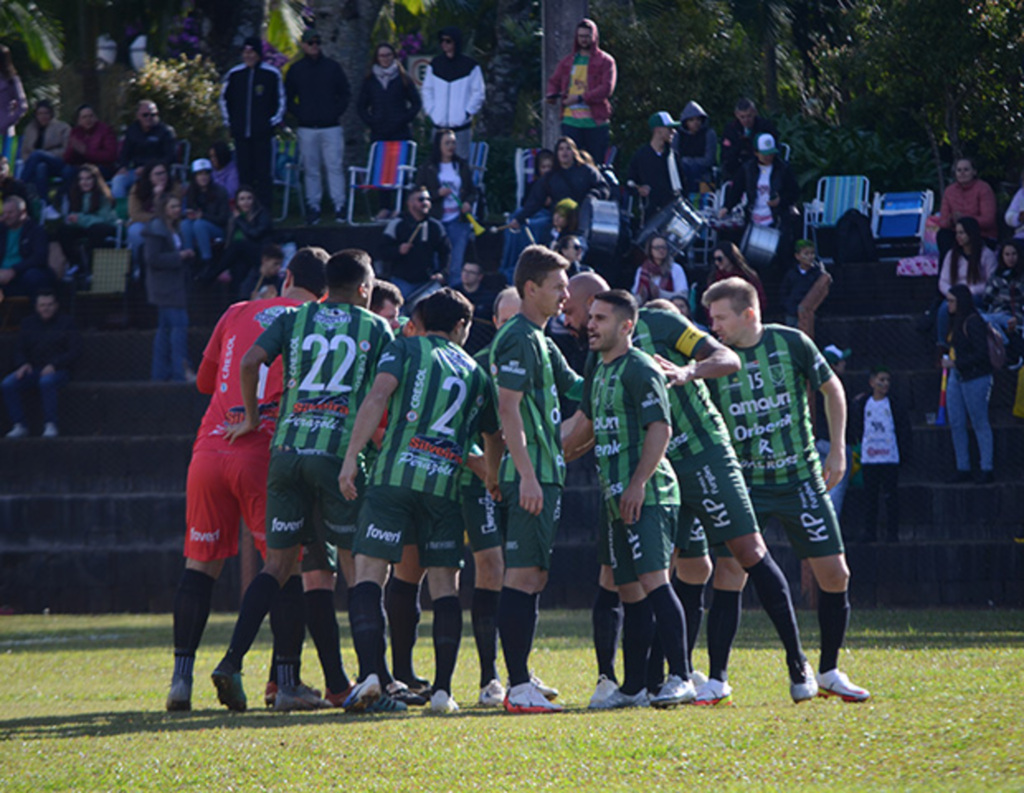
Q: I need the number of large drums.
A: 3